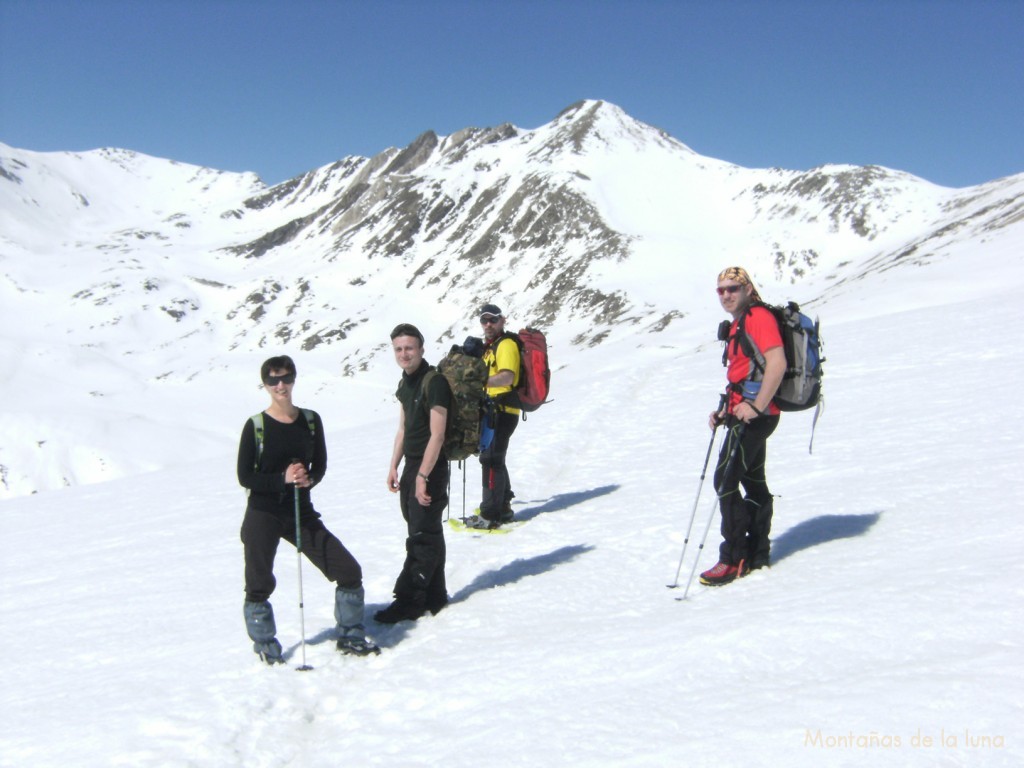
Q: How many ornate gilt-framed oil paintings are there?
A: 0